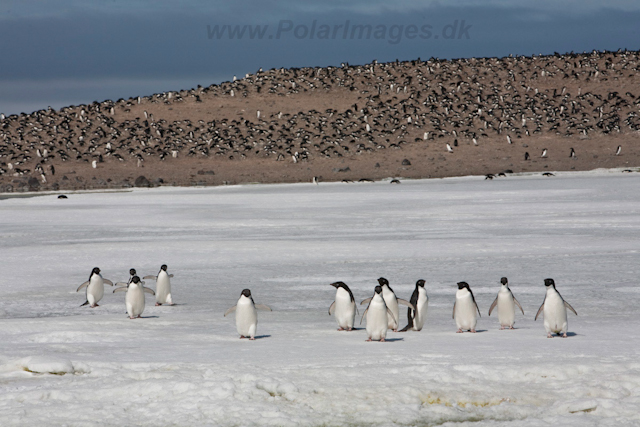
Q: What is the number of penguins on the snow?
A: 12